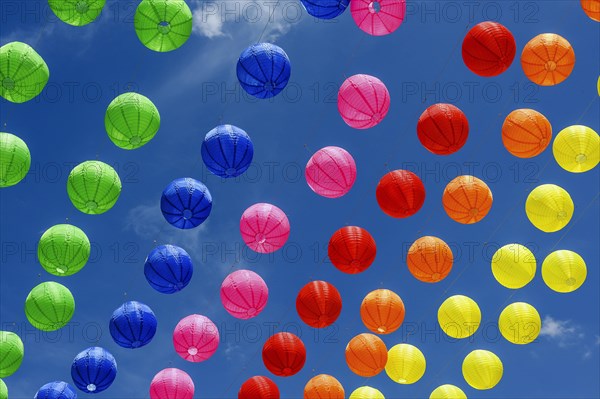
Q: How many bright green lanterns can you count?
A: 10